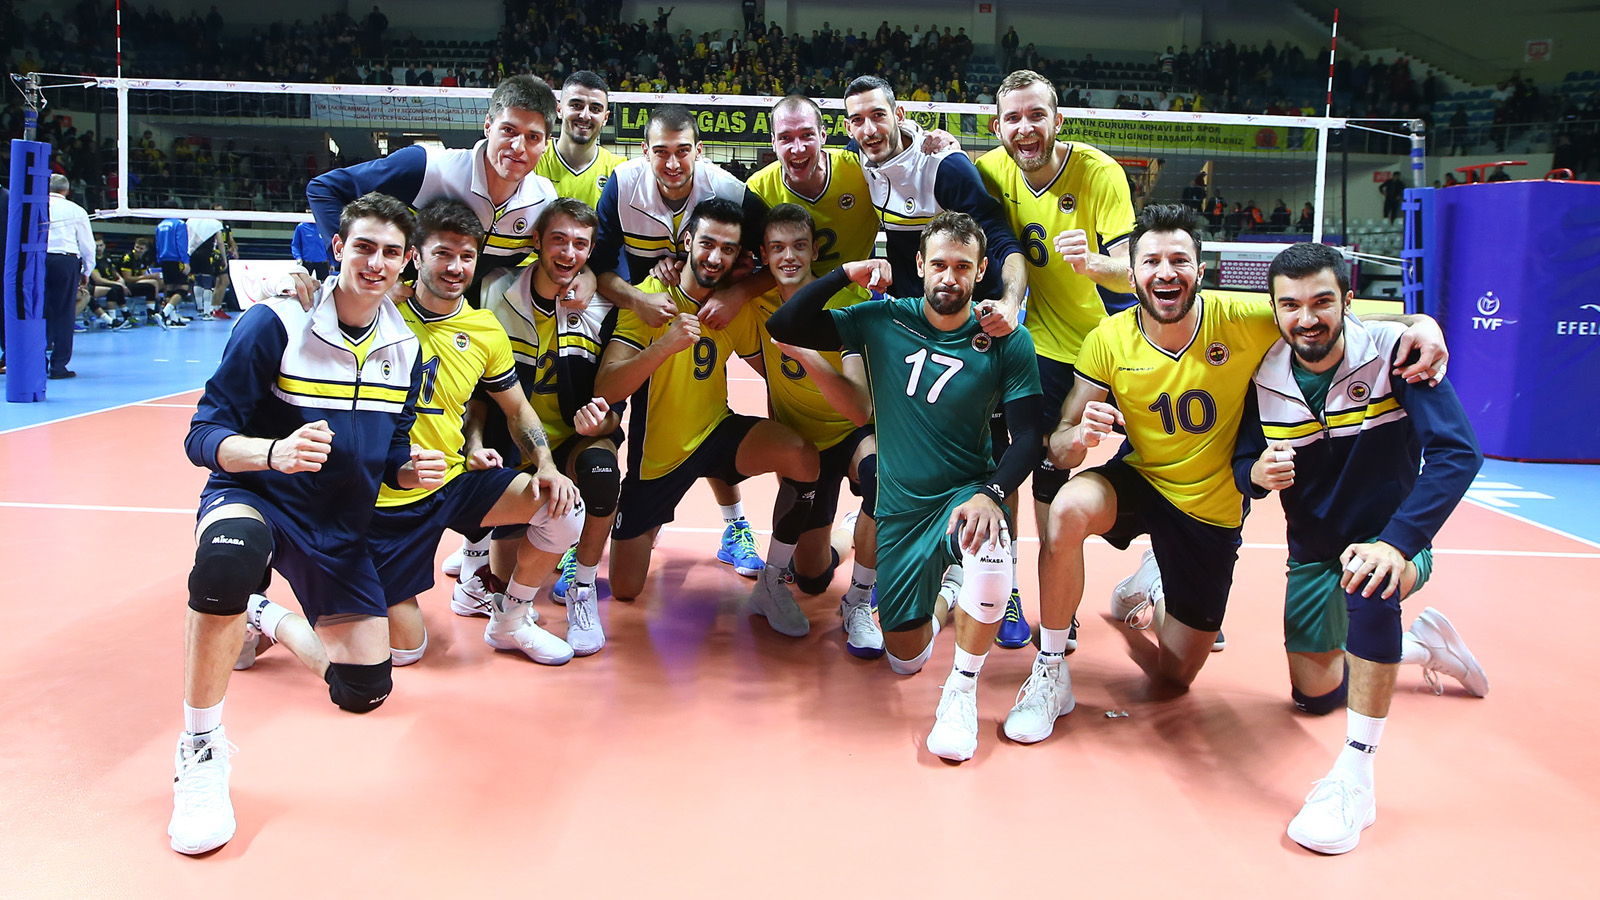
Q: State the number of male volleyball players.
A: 14